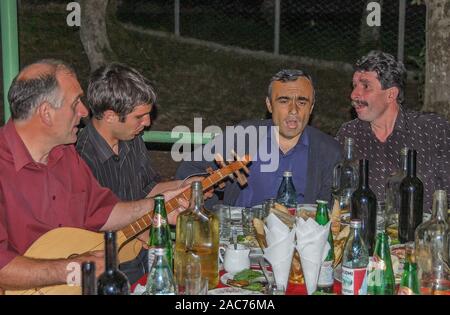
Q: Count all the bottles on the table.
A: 15